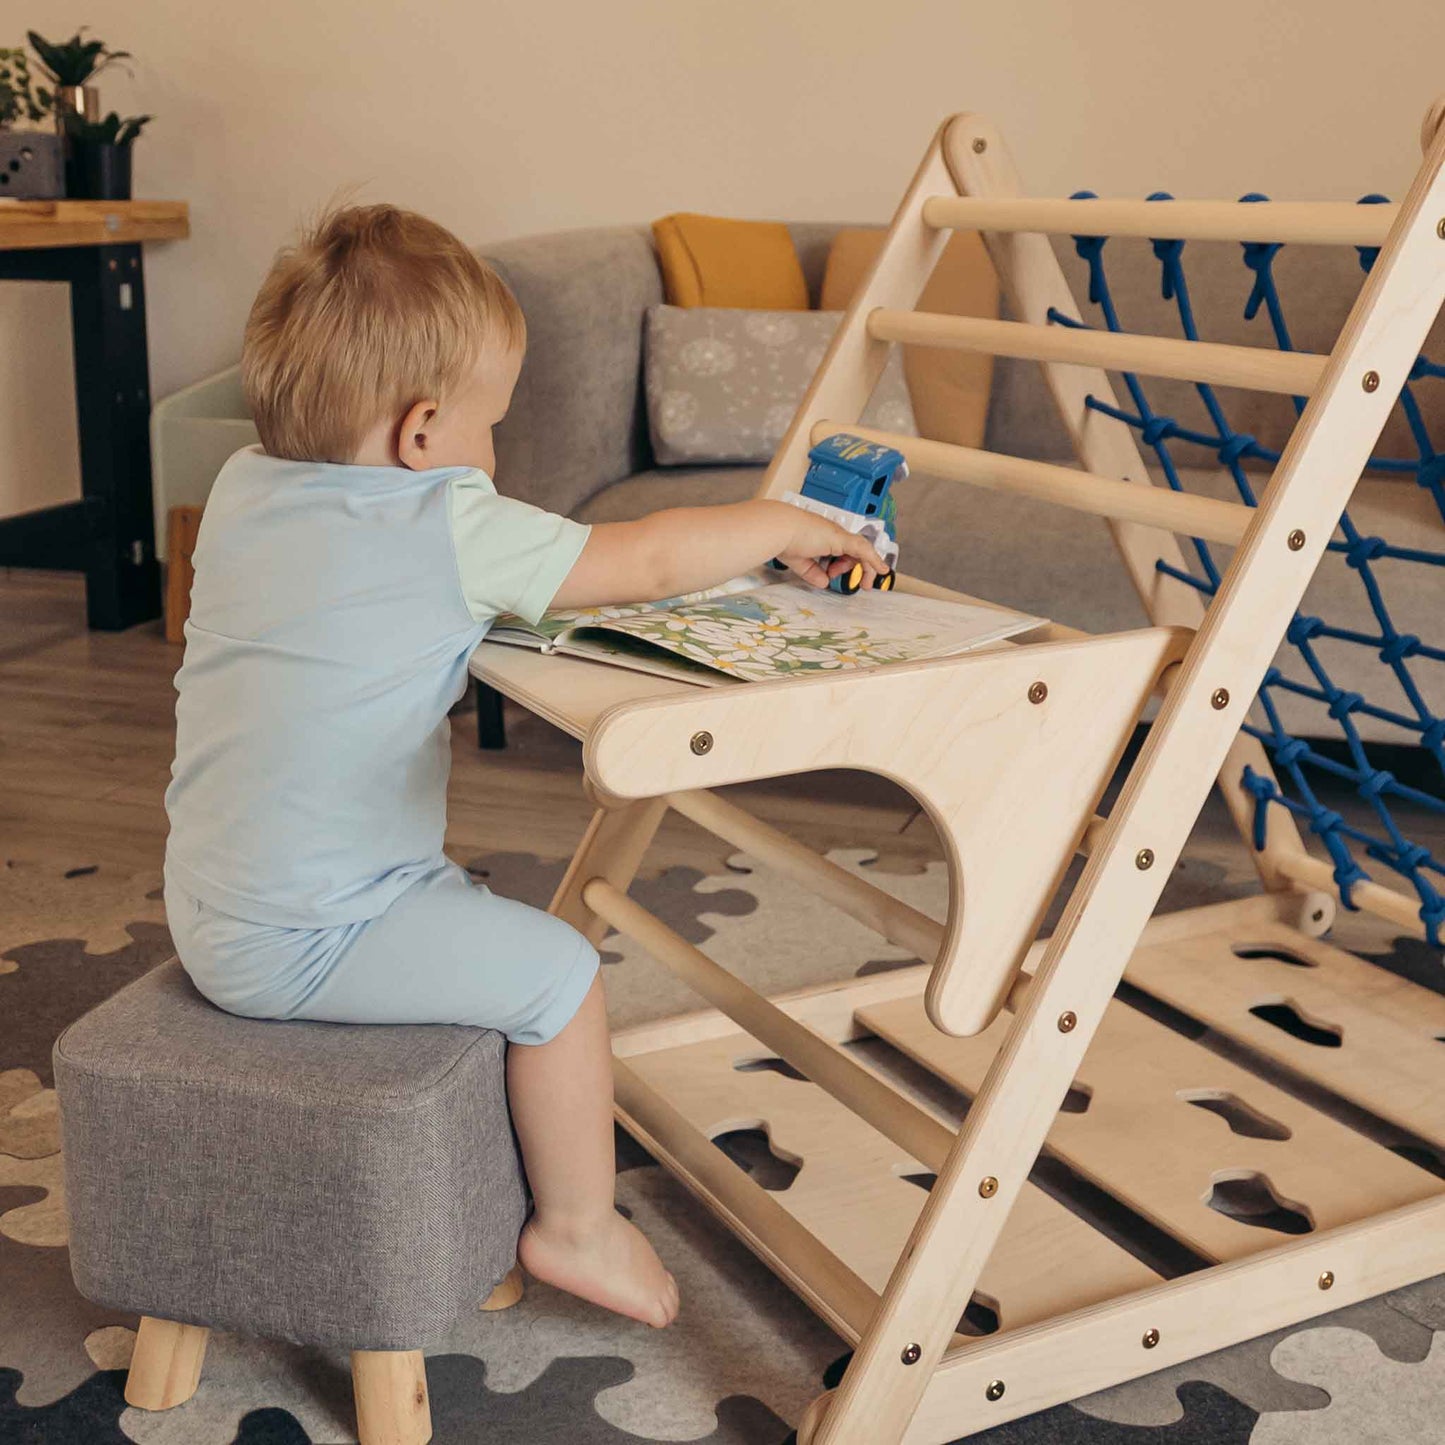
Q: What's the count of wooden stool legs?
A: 3